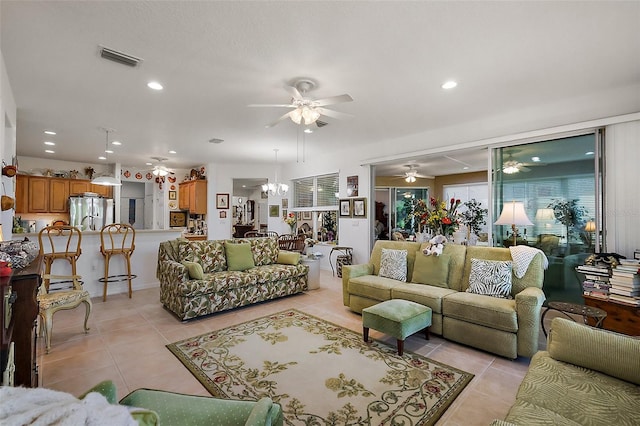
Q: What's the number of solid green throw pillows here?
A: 4